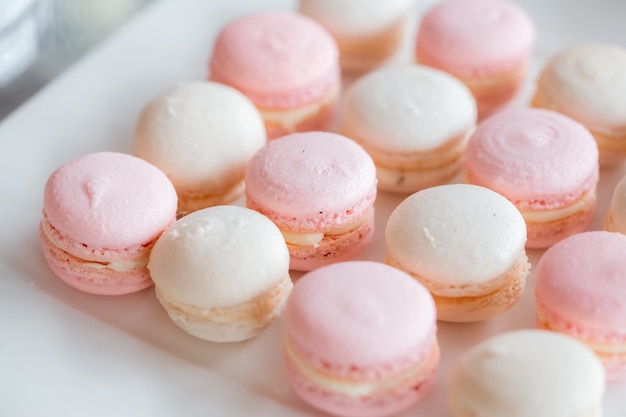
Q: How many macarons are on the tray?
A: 15